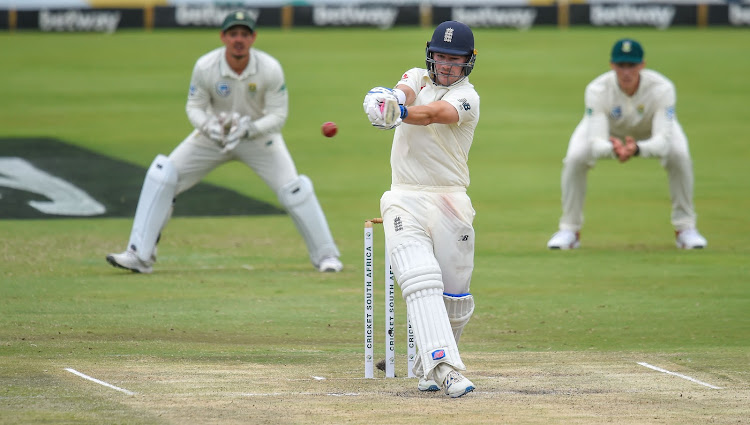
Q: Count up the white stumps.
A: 3